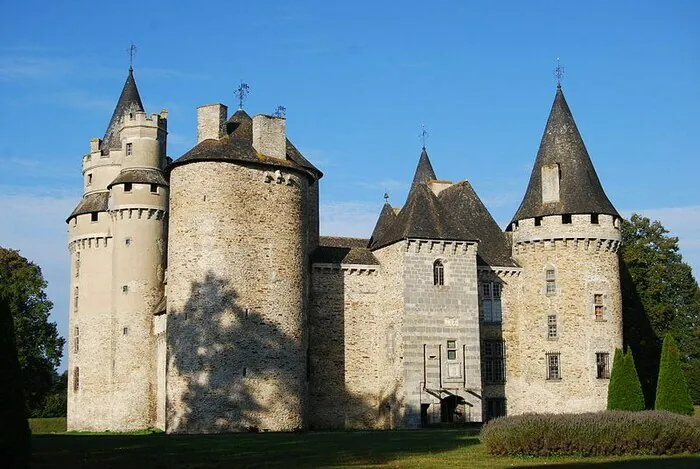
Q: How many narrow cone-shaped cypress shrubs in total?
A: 3